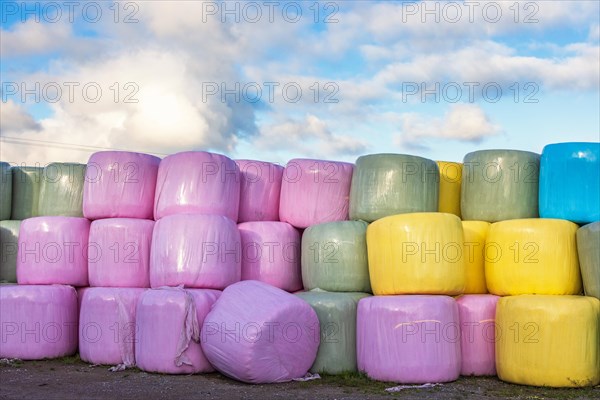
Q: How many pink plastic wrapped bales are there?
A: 14